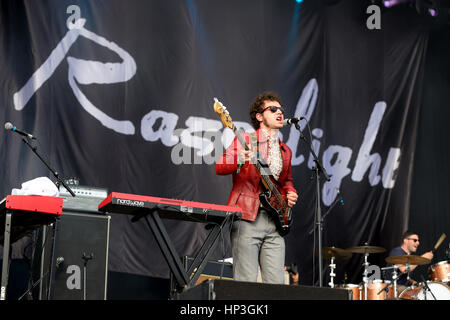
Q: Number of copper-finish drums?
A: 4